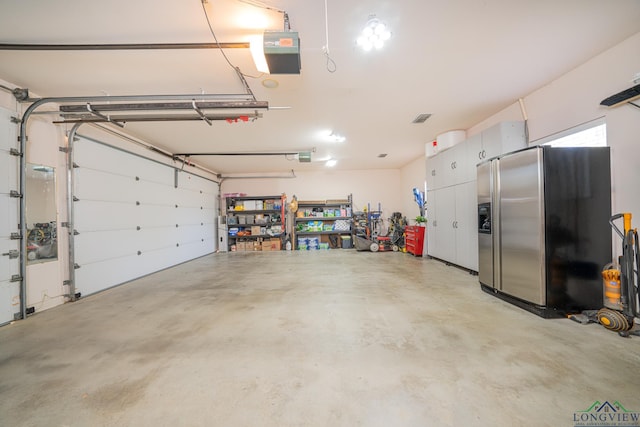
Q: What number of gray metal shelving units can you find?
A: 2